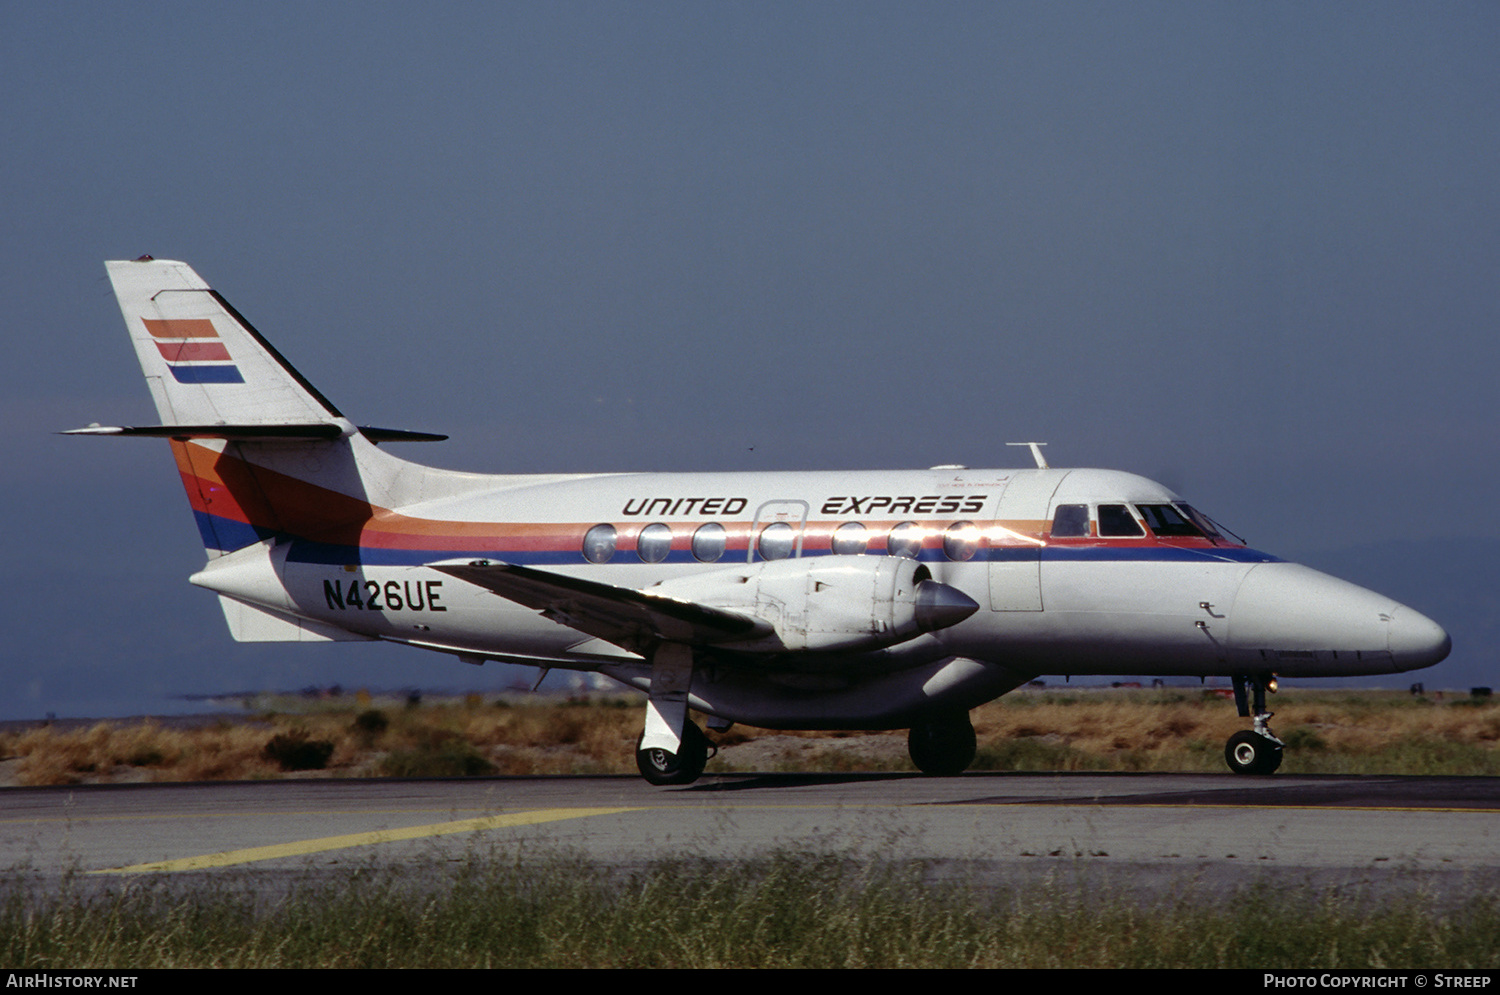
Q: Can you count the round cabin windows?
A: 7